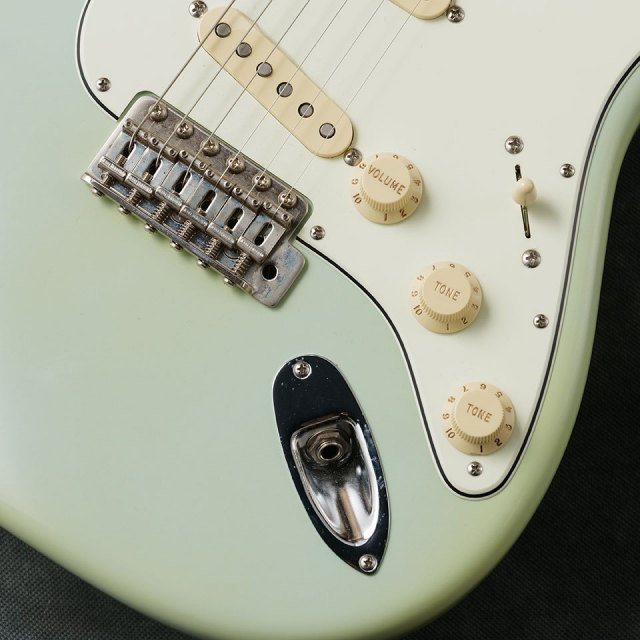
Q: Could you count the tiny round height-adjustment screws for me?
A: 12